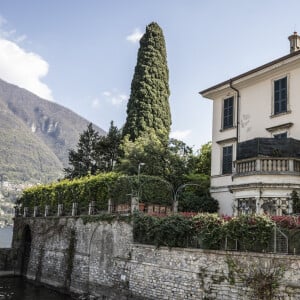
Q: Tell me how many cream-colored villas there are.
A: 1